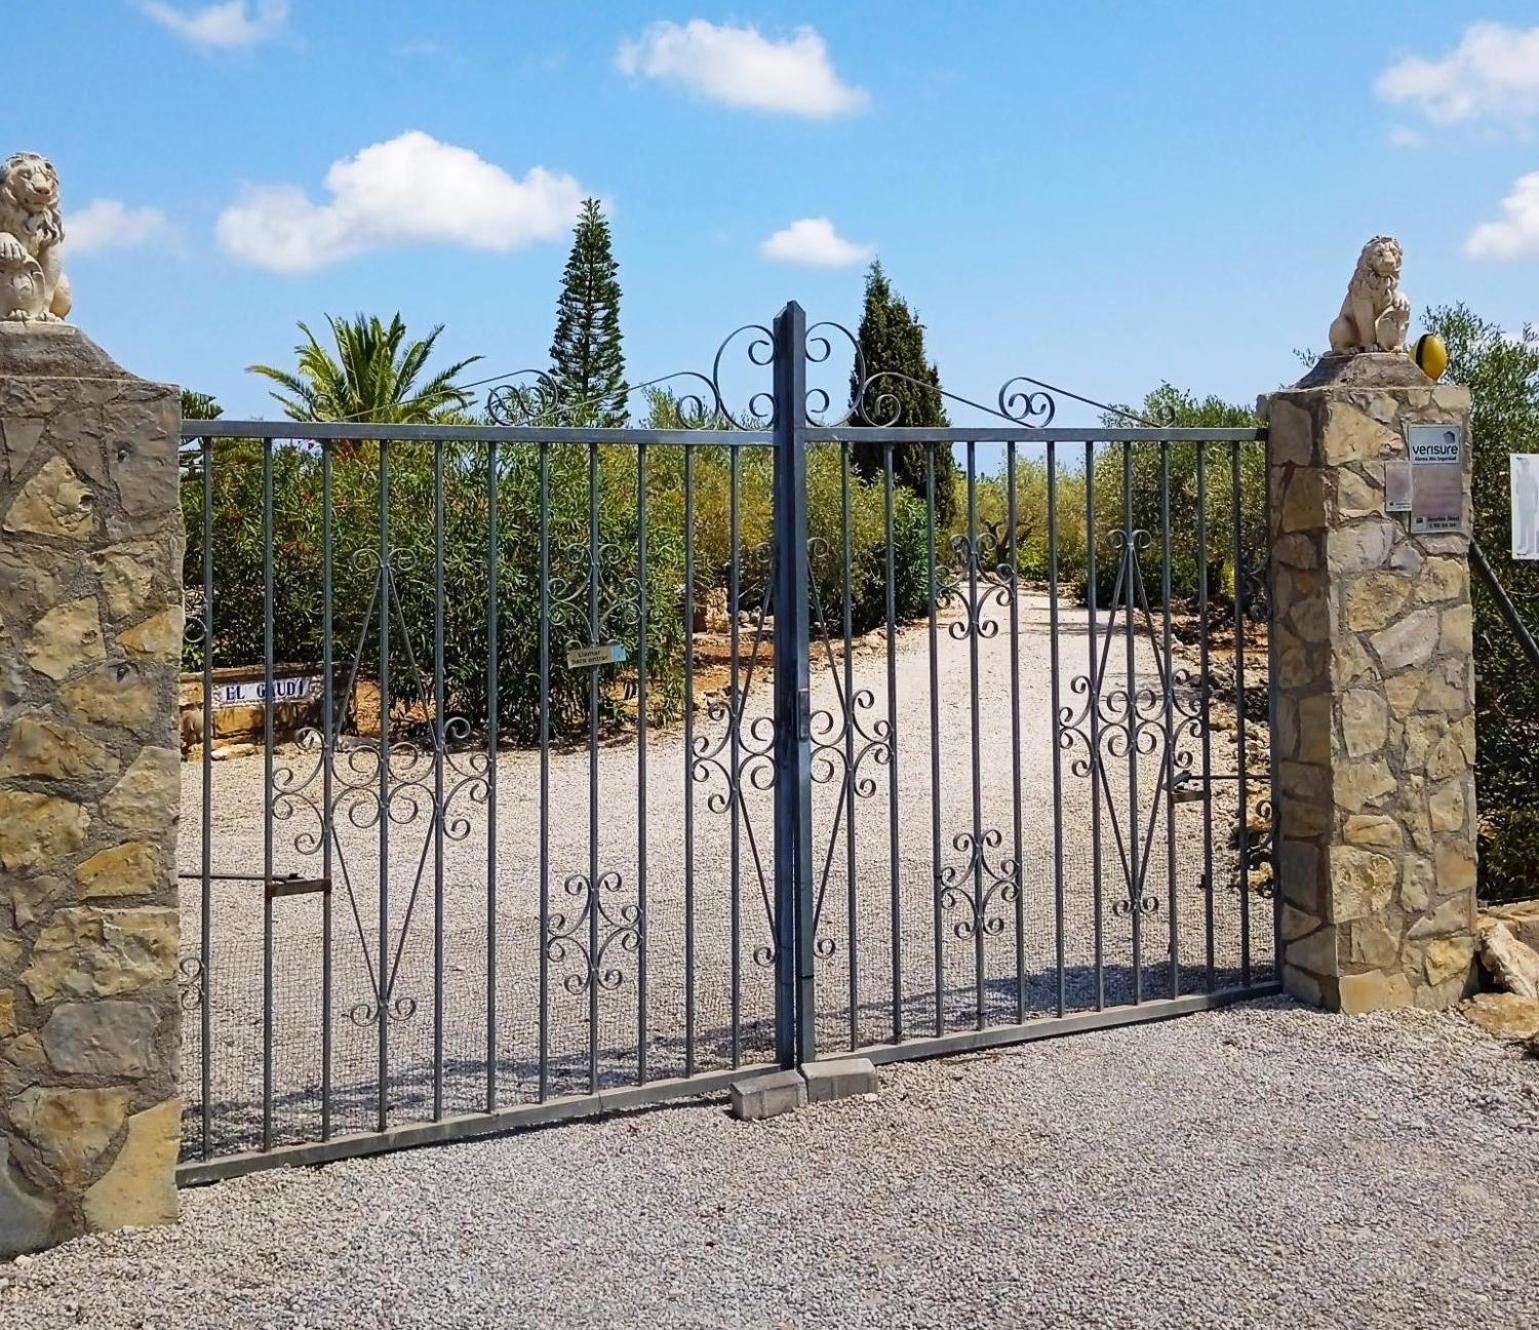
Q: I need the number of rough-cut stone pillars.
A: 2